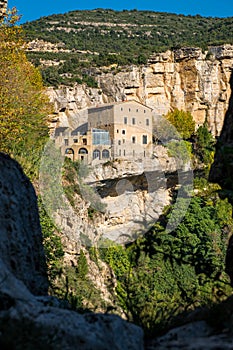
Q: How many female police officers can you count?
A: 0